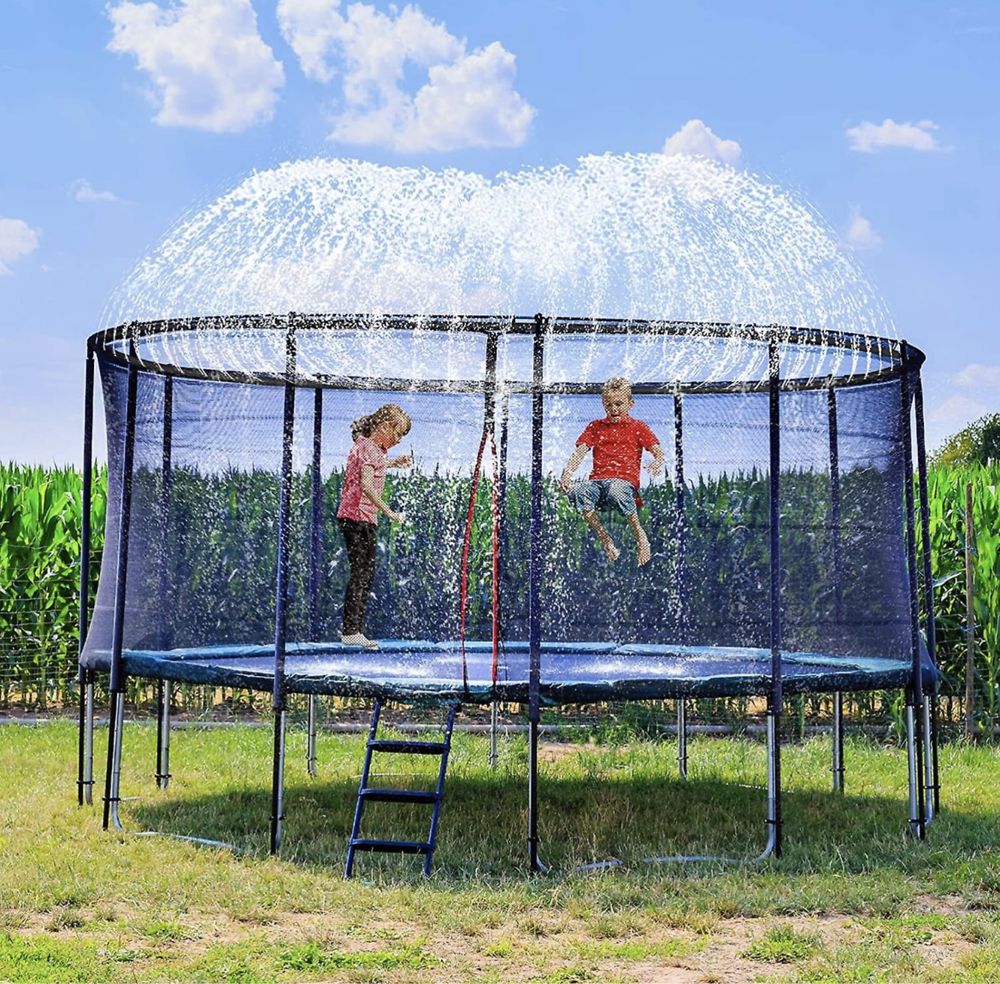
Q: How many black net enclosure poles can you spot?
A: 12